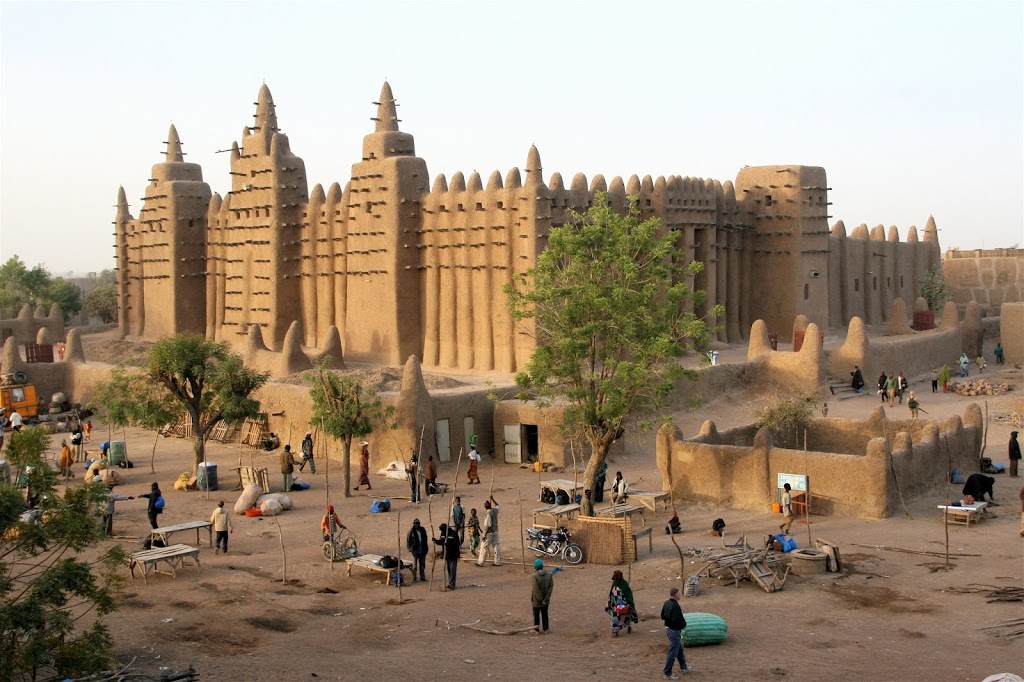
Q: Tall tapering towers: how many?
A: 3